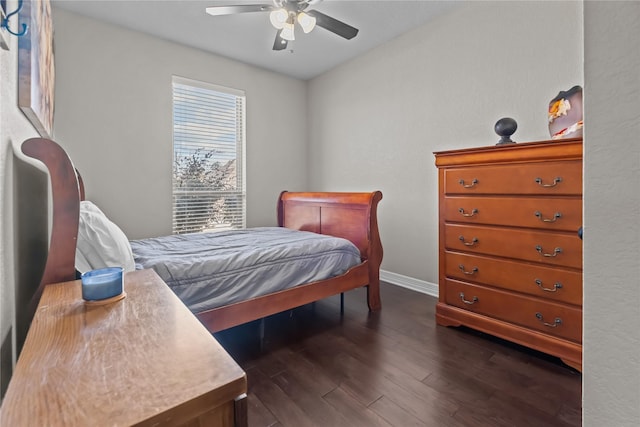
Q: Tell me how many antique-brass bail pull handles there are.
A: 10